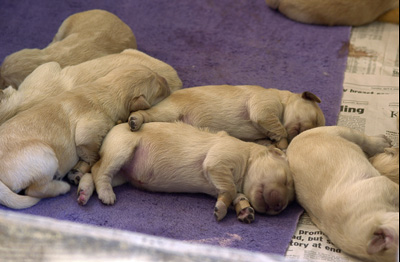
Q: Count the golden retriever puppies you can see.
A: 8